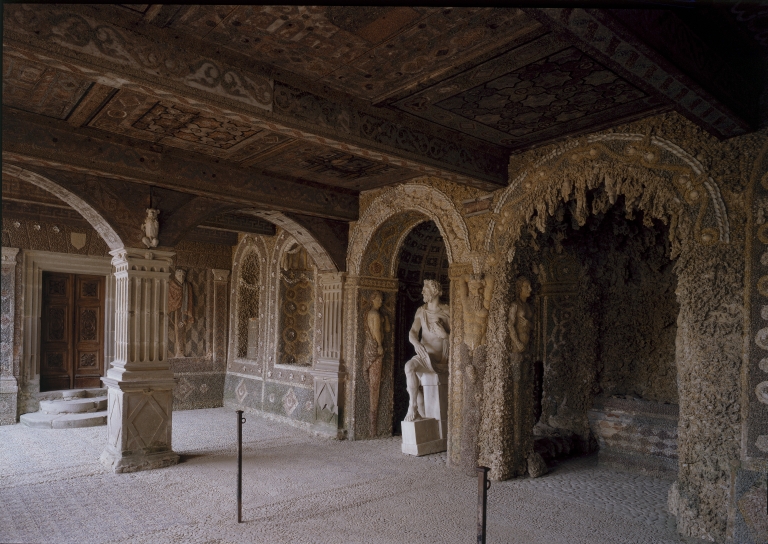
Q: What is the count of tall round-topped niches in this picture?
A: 2